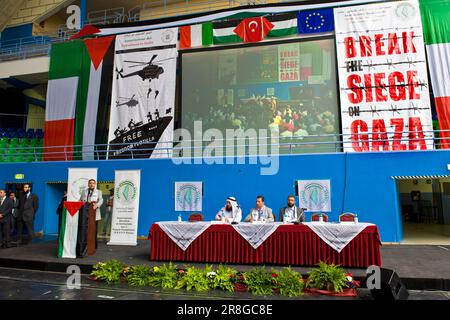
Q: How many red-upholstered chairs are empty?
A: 3